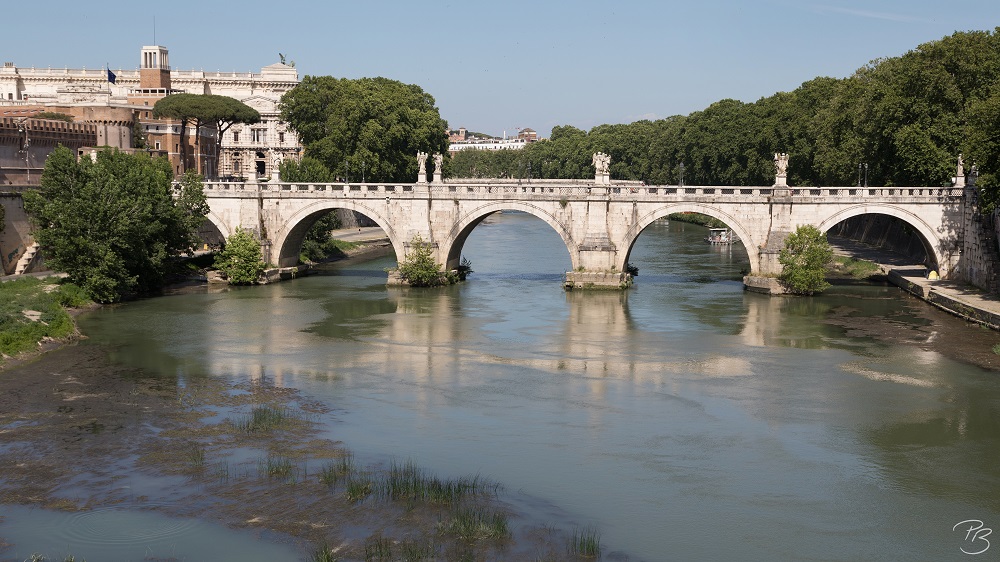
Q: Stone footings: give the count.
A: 4